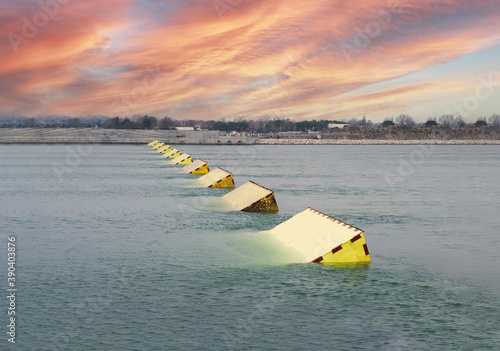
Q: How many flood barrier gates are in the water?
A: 9